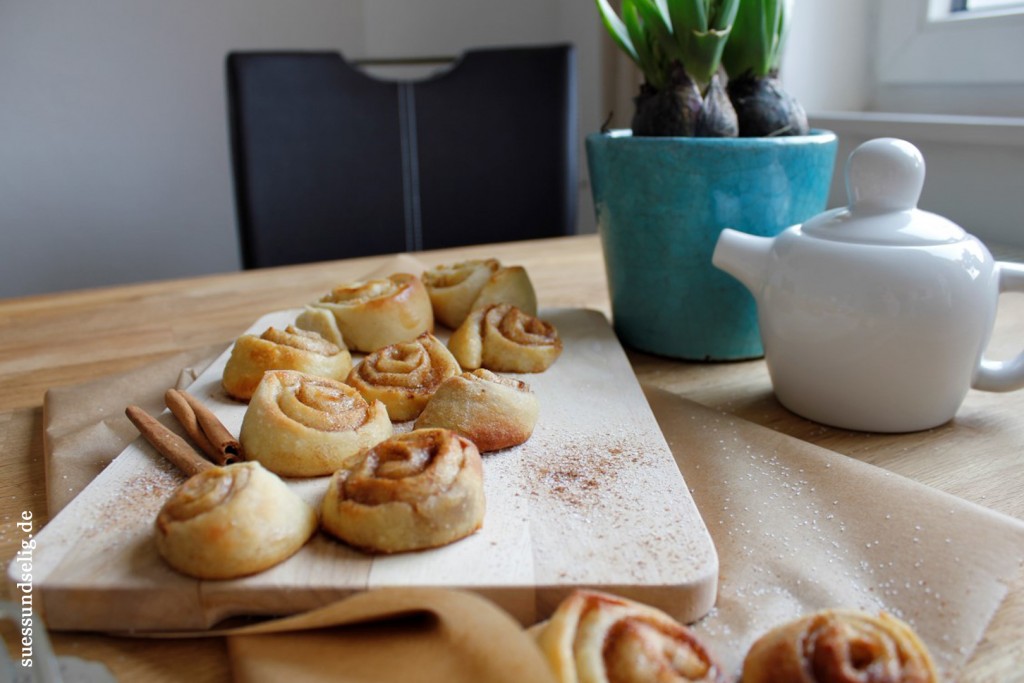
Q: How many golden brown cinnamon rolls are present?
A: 11